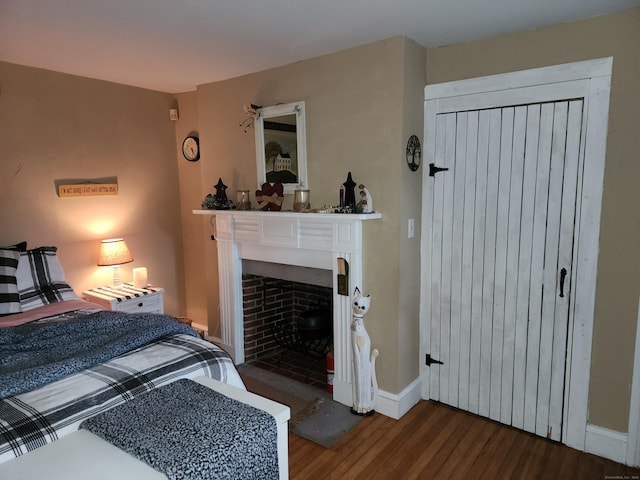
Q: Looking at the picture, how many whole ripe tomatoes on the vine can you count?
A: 0